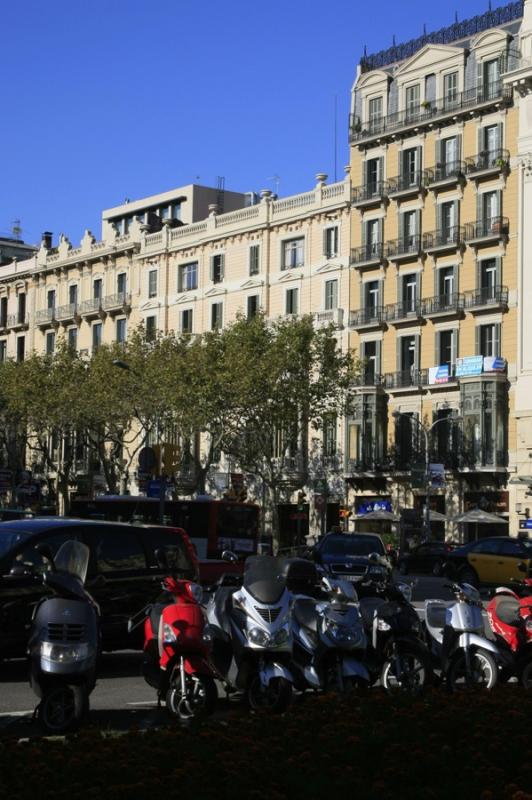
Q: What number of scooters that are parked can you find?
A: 7